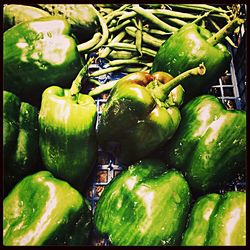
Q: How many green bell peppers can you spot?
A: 9